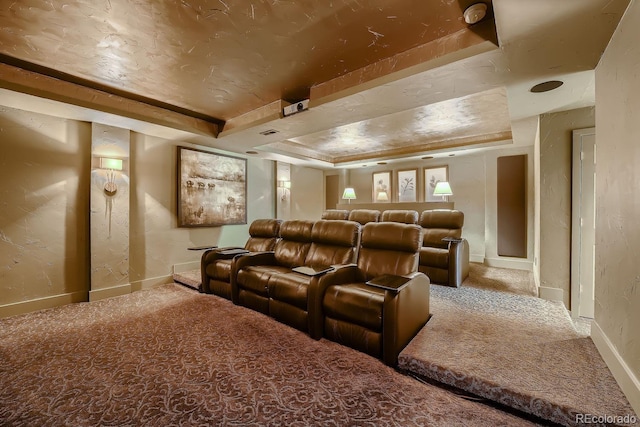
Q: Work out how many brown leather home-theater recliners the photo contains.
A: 8